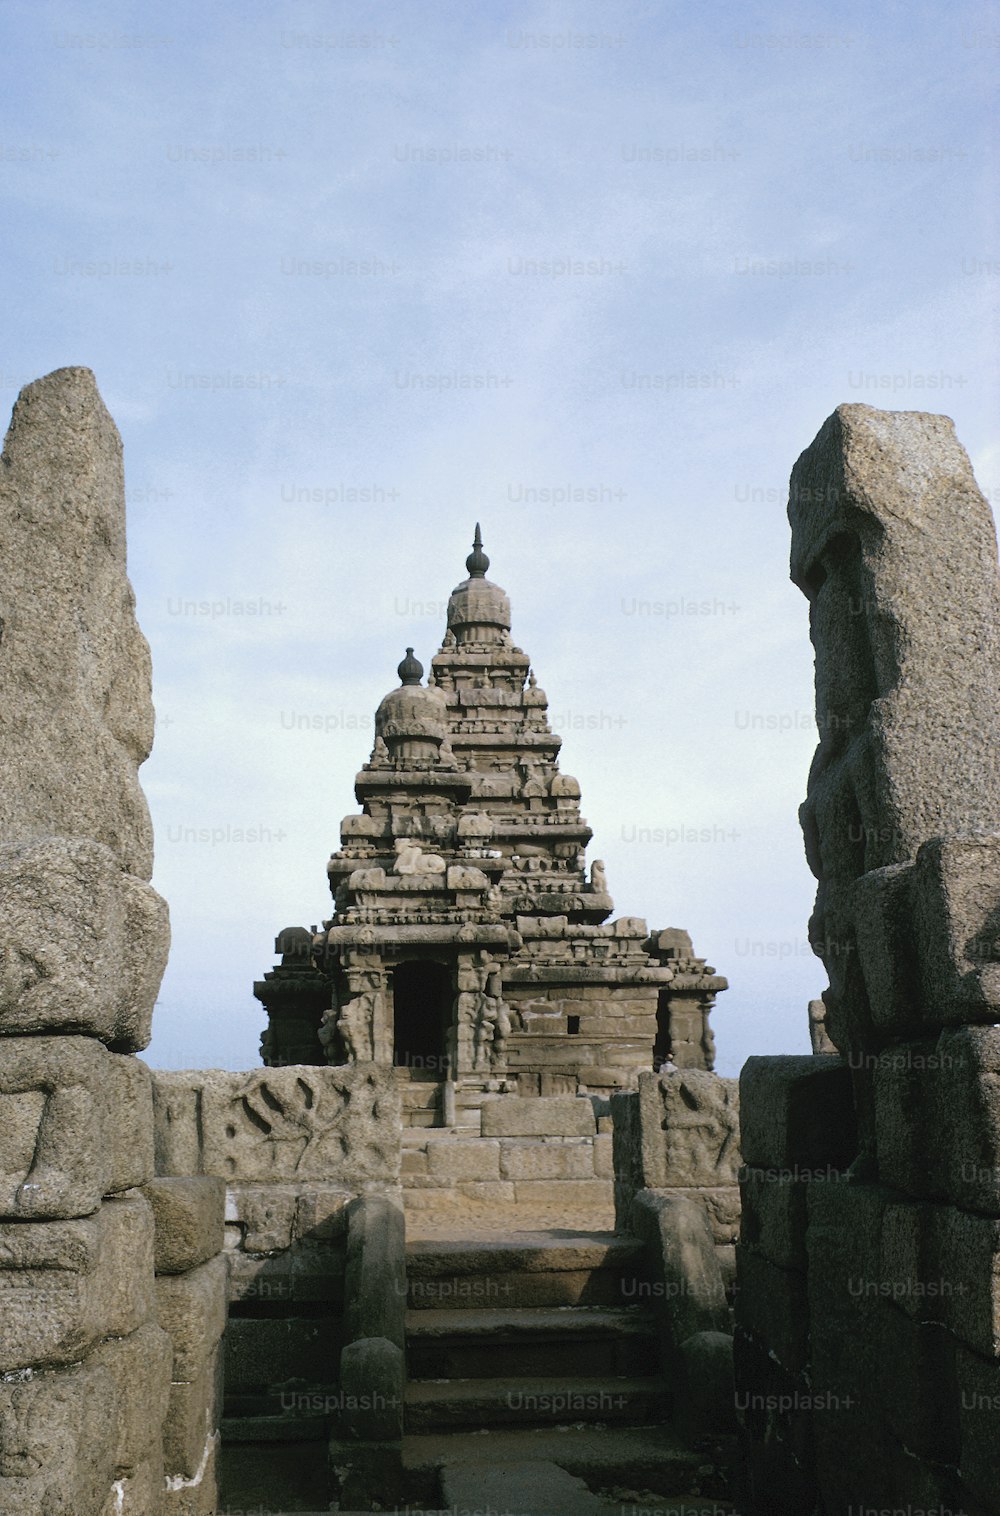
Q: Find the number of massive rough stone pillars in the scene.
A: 2